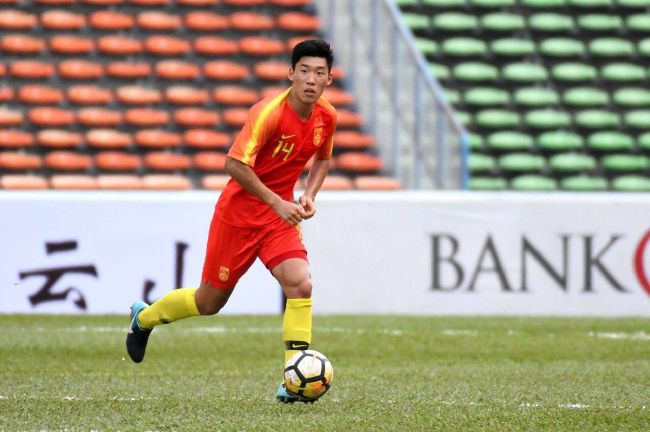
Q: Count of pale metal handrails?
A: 1